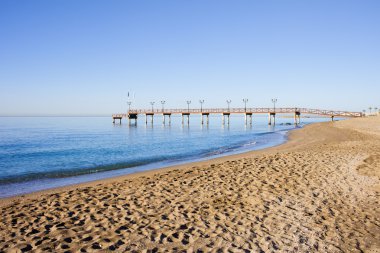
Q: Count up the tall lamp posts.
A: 8